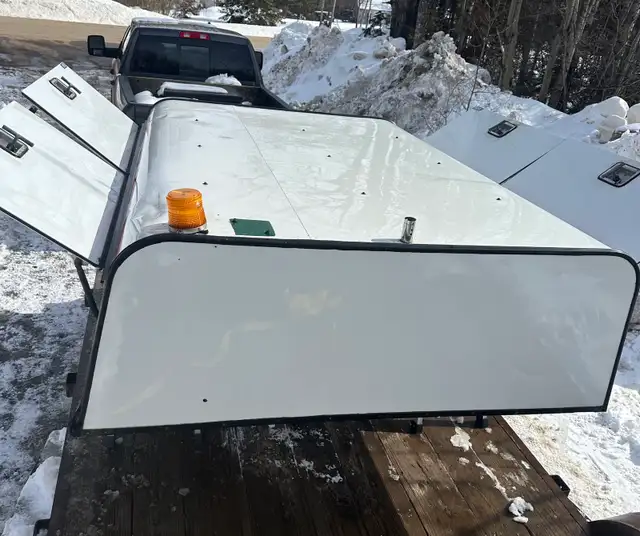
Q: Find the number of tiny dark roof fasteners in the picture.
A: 9